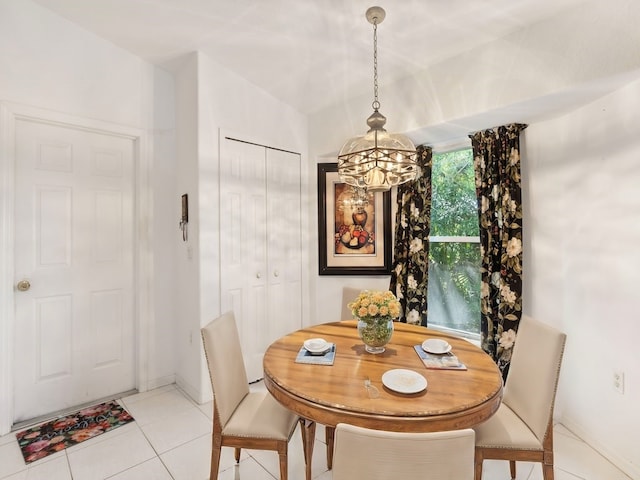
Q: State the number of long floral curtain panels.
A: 2